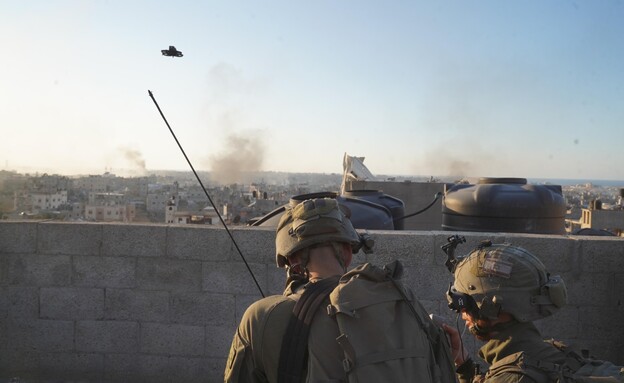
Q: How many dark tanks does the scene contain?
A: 3